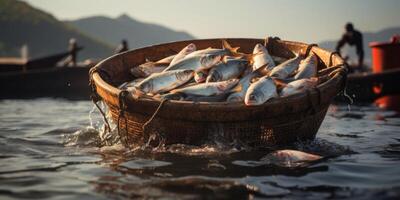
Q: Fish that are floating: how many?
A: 1